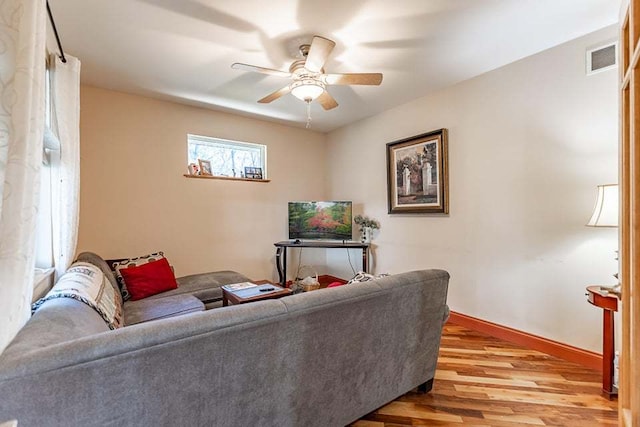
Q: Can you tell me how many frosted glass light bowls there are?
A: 1